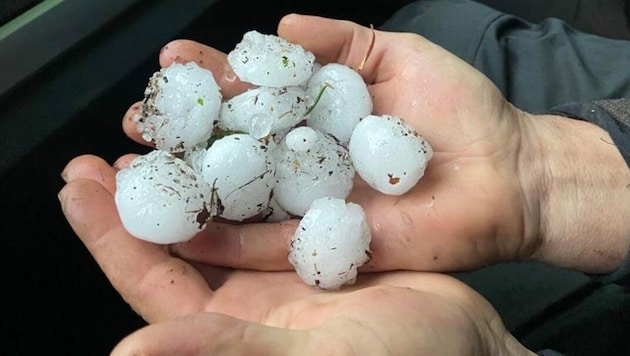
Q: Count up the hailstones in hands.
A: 9